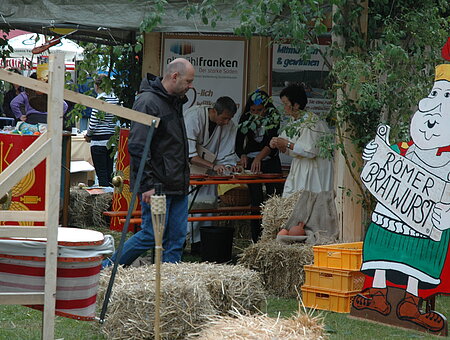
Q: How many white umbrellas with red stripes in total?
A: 1